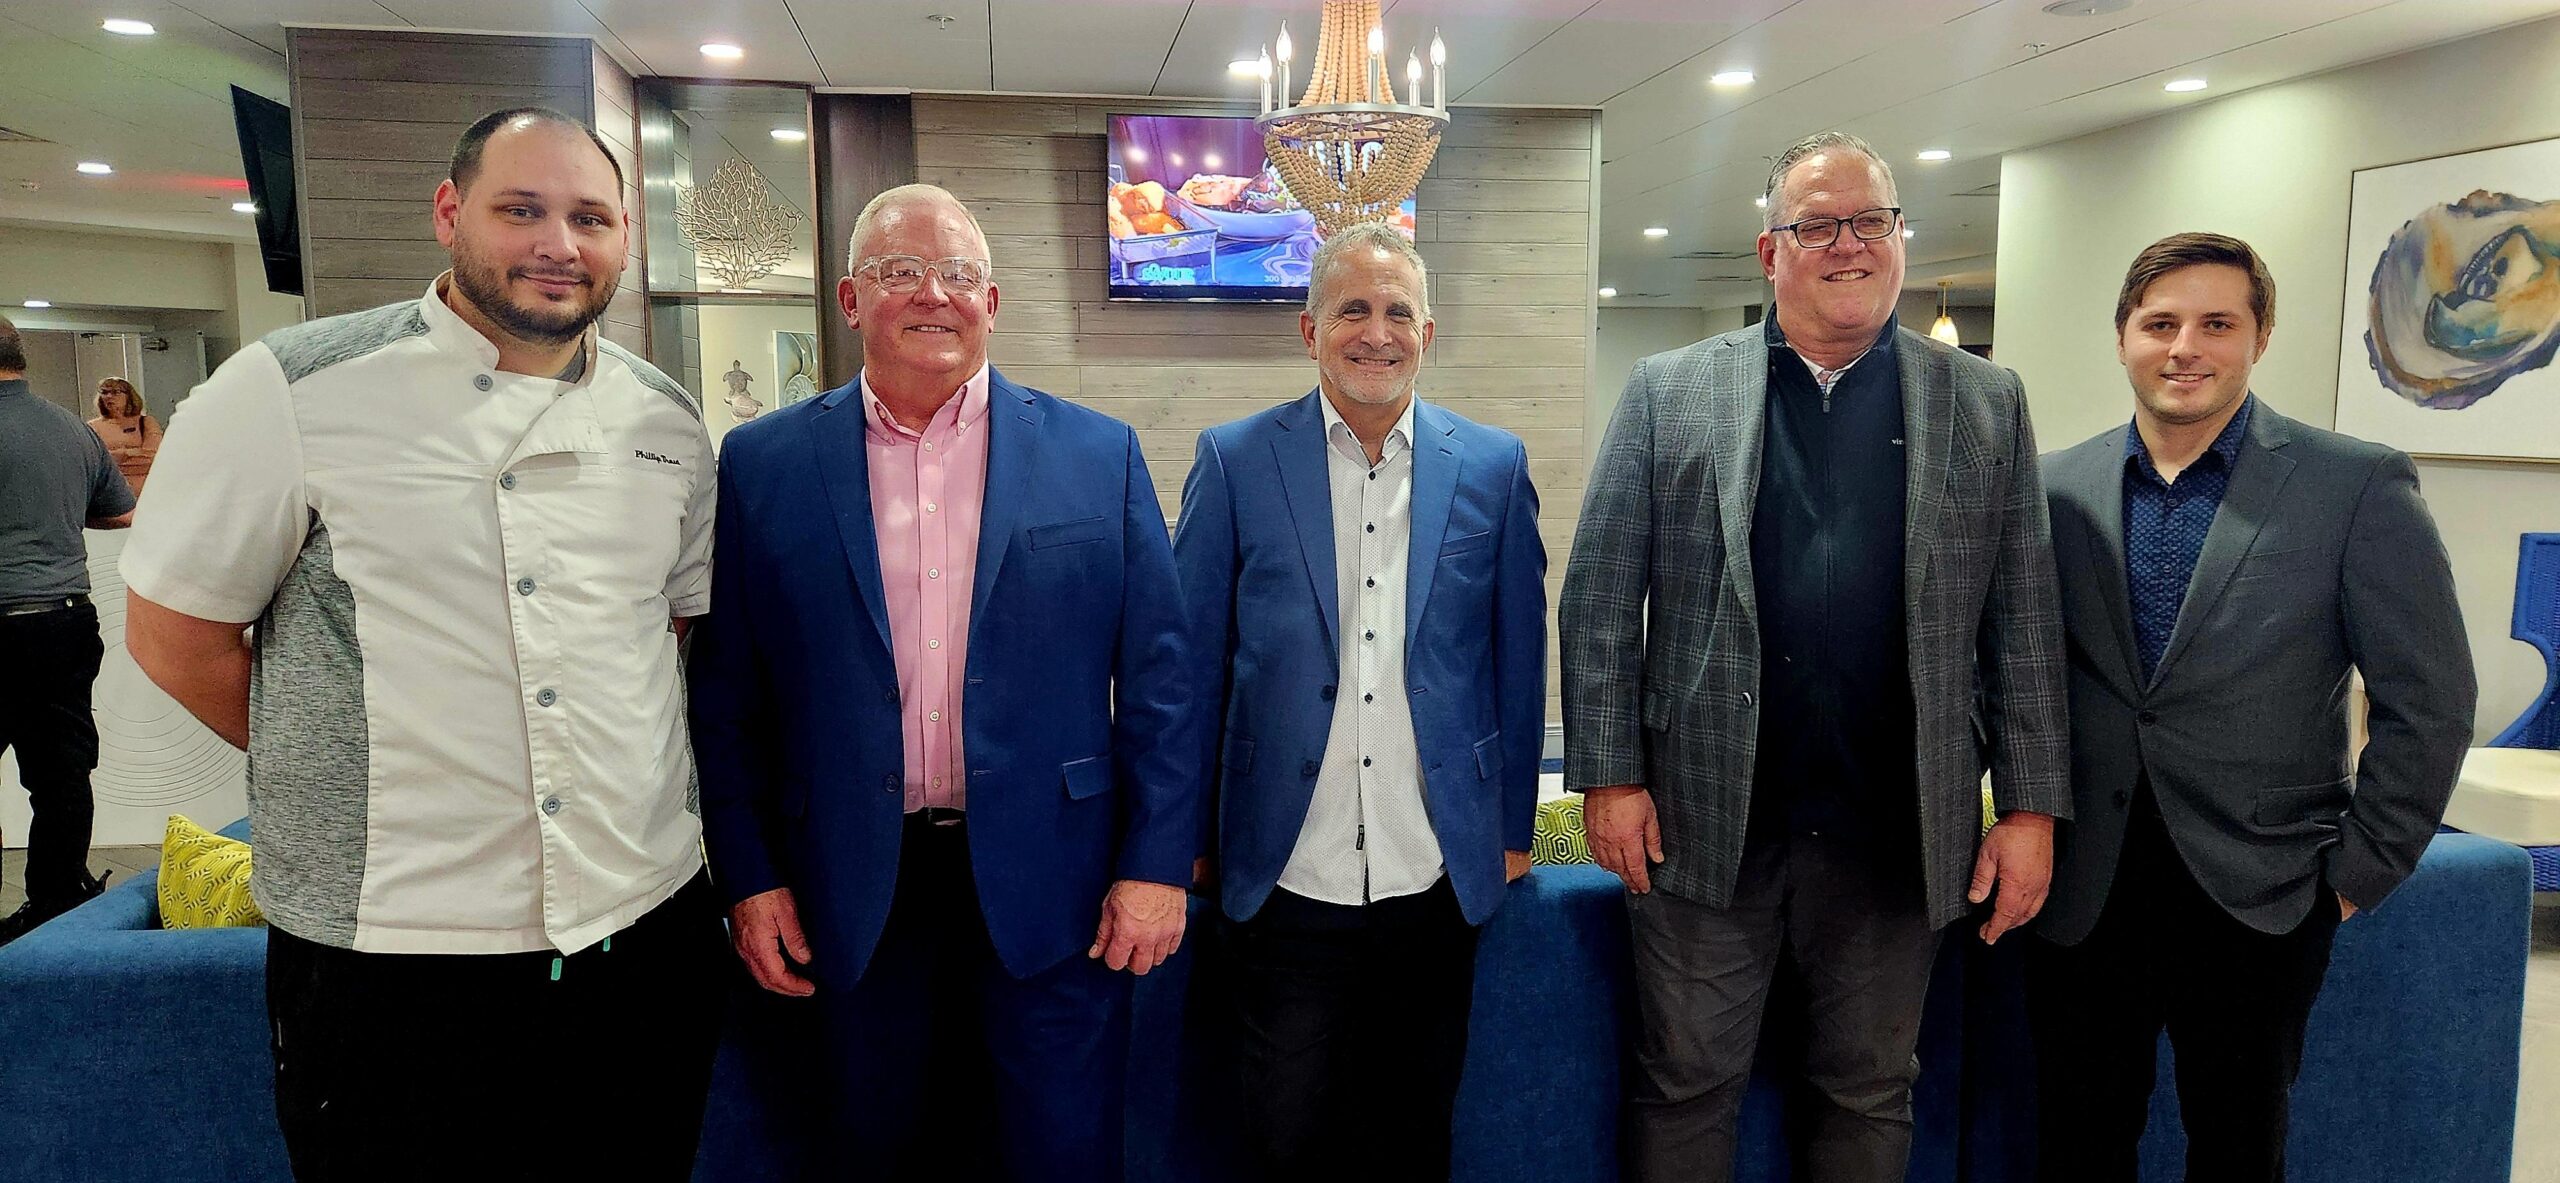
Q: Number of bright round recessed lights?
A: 14